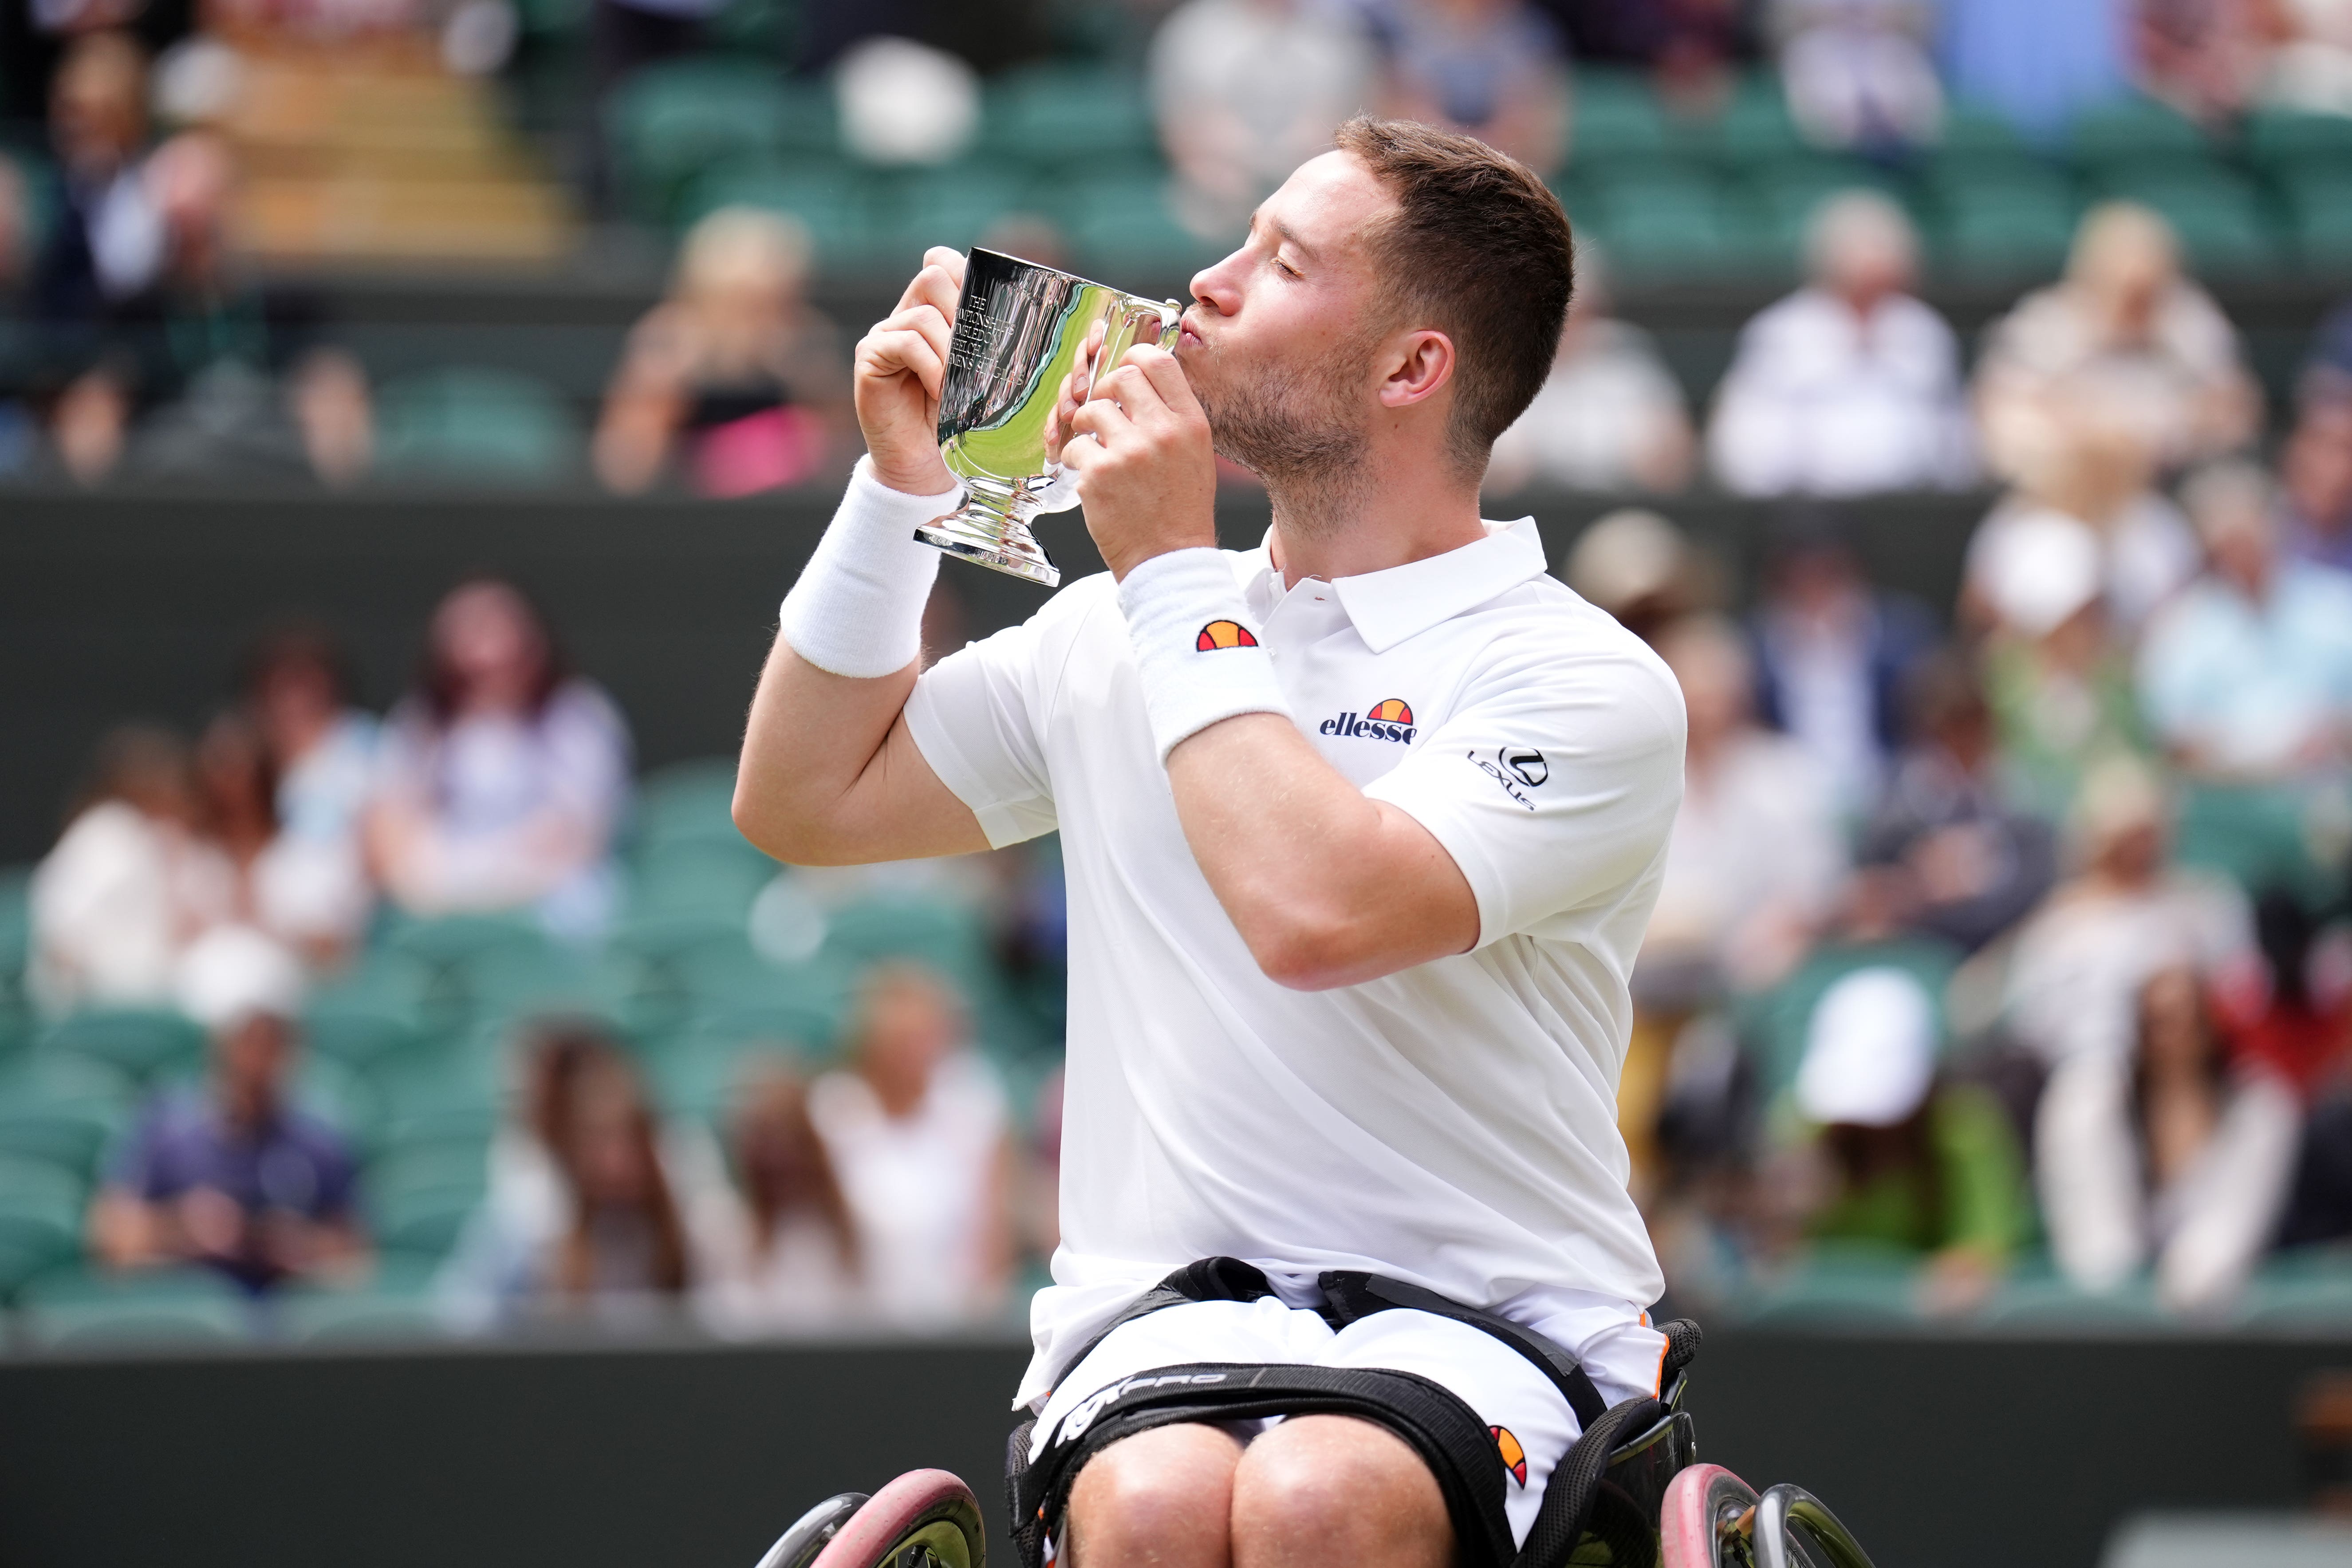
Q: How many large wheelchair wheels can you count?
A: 2